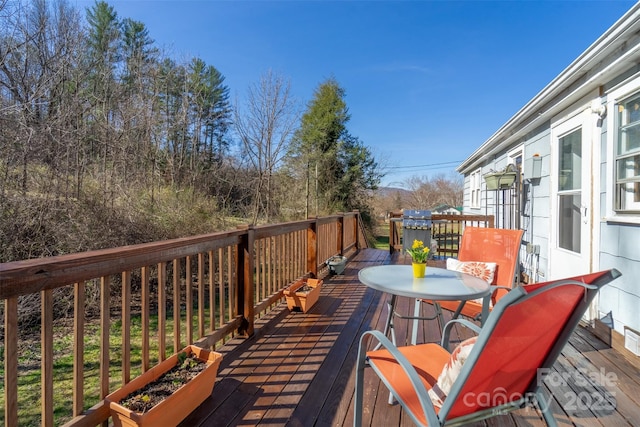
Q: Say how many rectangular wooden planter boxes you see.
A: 2